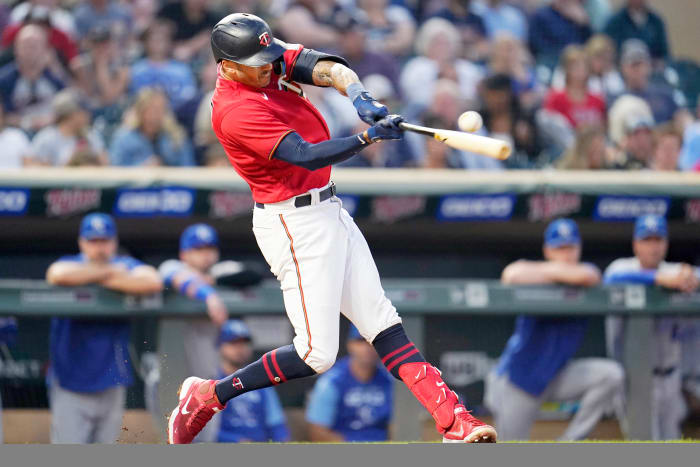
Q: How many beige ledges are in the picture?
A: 1